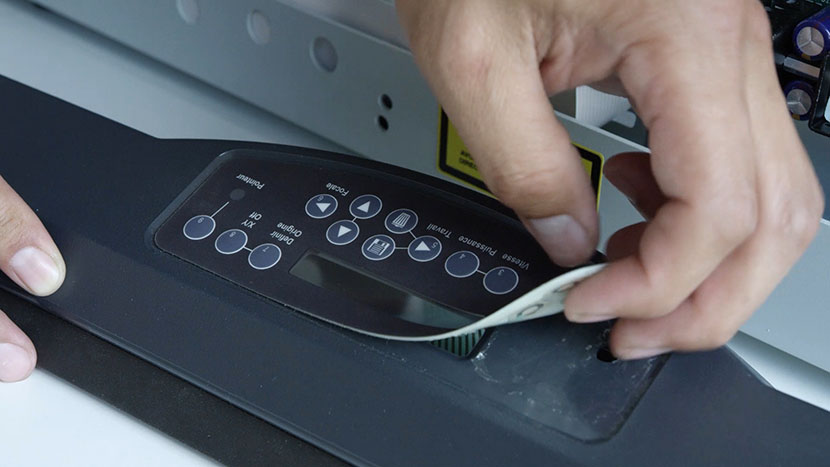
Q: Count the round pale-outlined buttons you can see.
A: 11